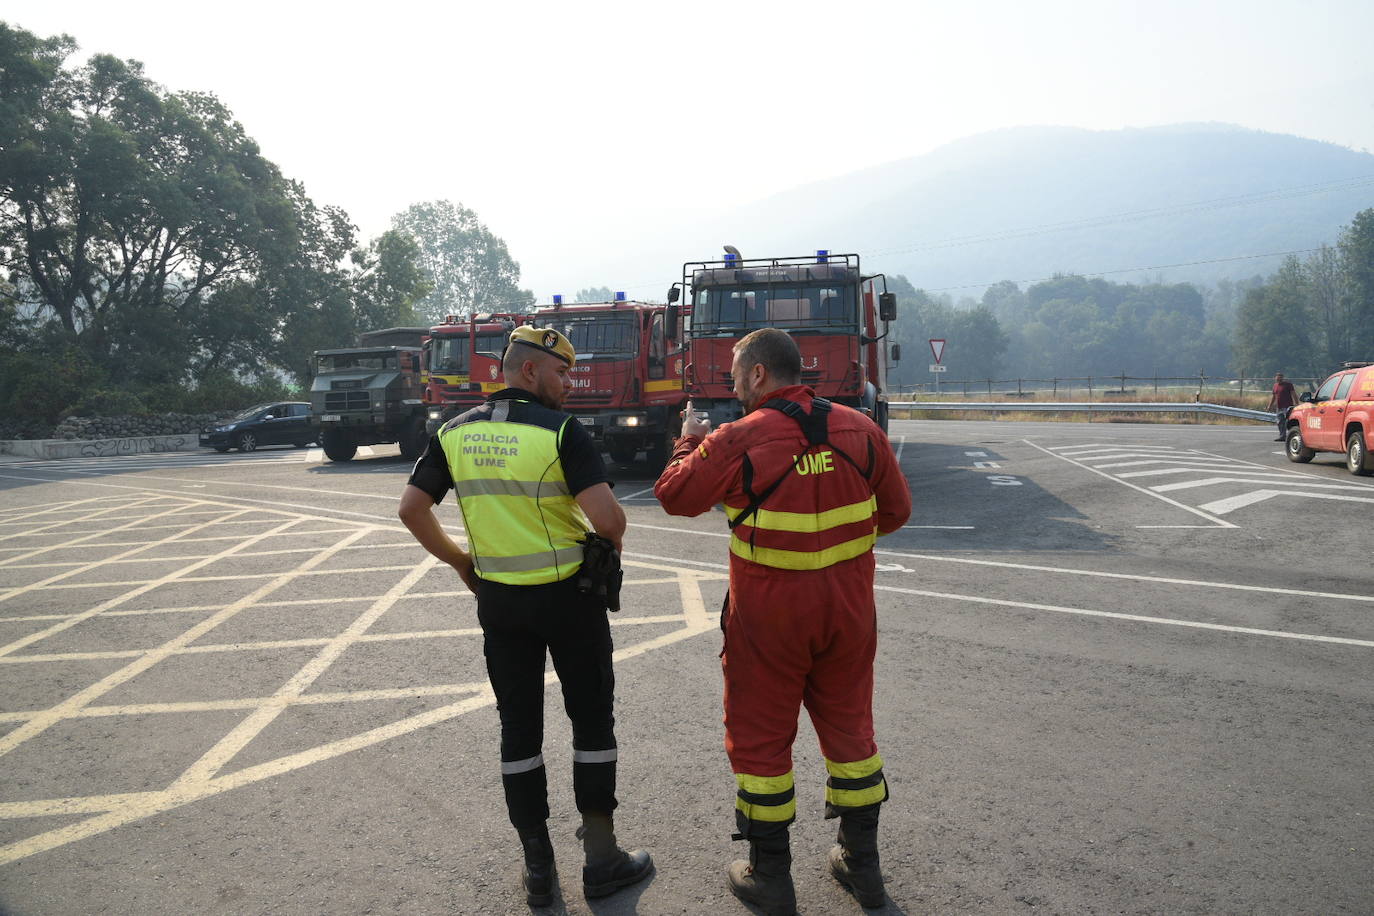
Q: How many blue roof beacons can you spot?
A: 4